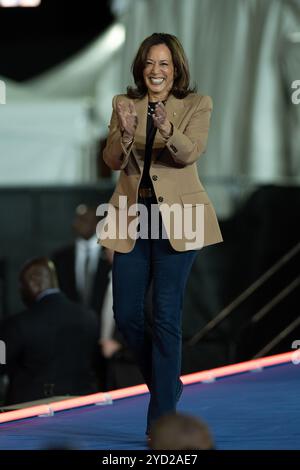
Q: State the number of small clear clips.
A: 4